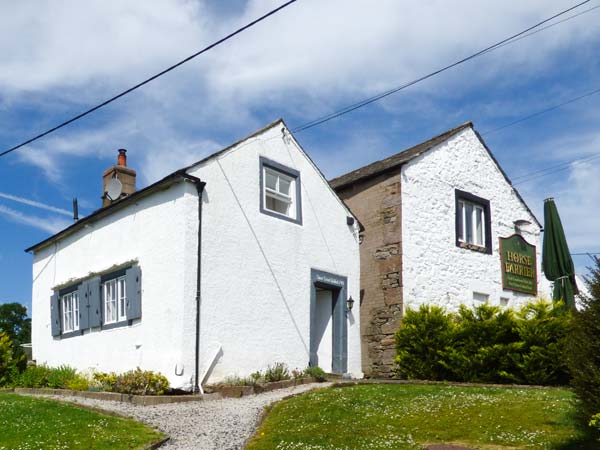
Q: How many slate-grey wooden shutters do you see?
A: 4